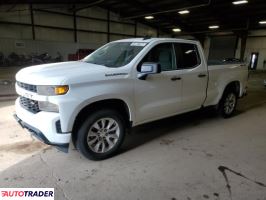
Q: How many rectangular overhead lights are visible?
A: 6